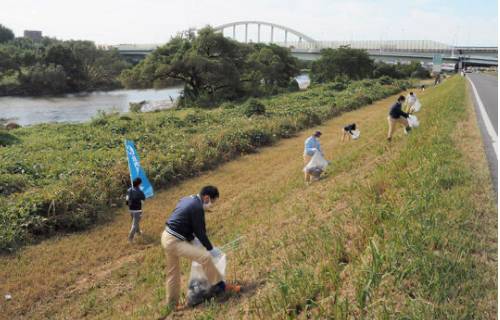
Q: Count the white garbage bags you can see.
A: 5